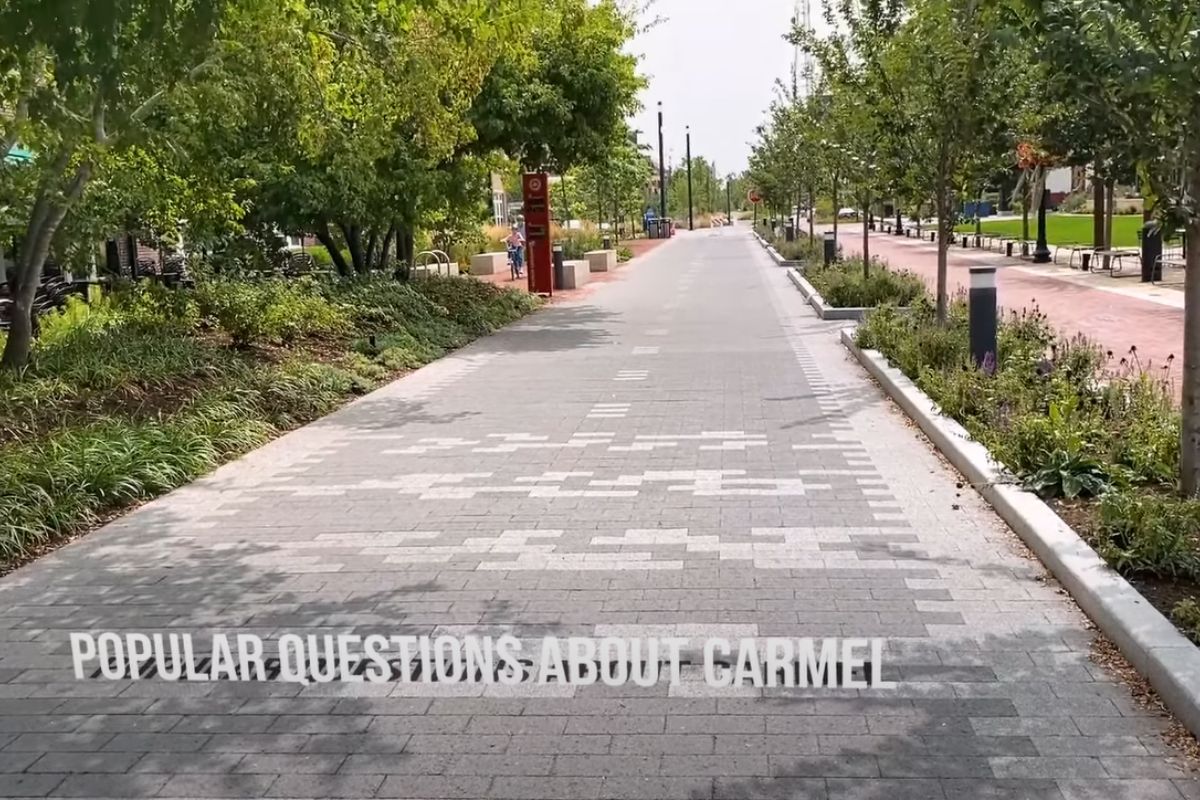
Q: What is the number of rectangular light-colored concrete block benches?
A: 4